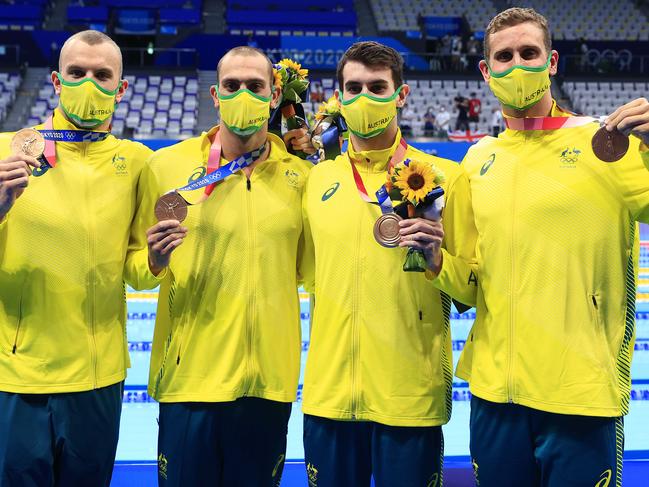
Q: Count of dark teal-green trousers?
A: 4